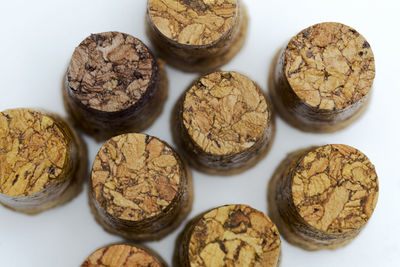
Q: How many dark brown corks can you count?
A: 1